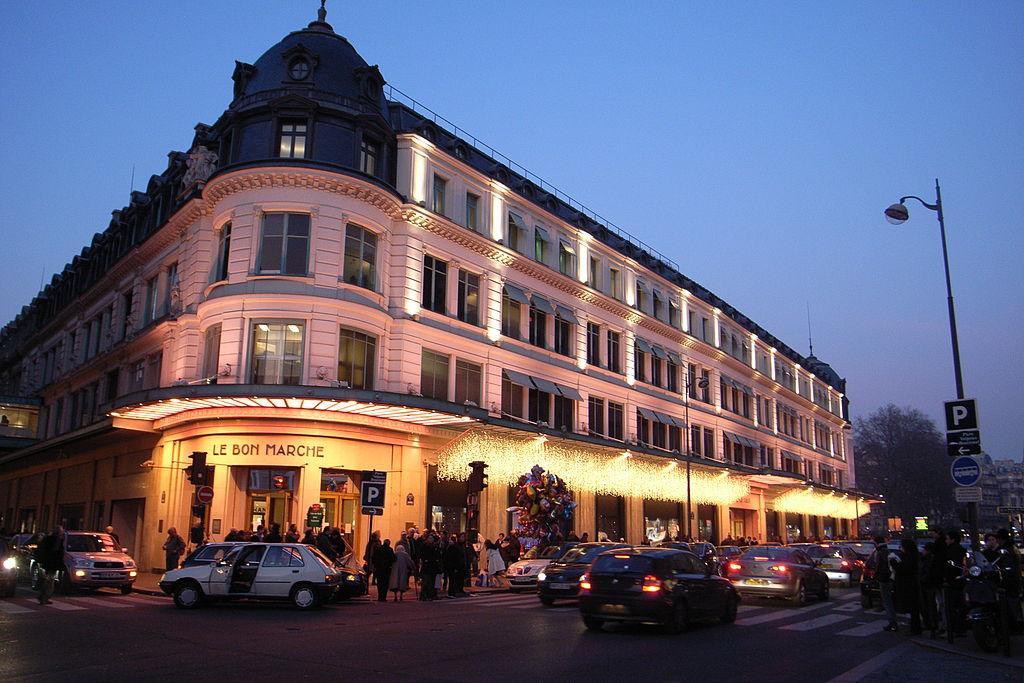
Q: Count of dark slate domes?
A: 2